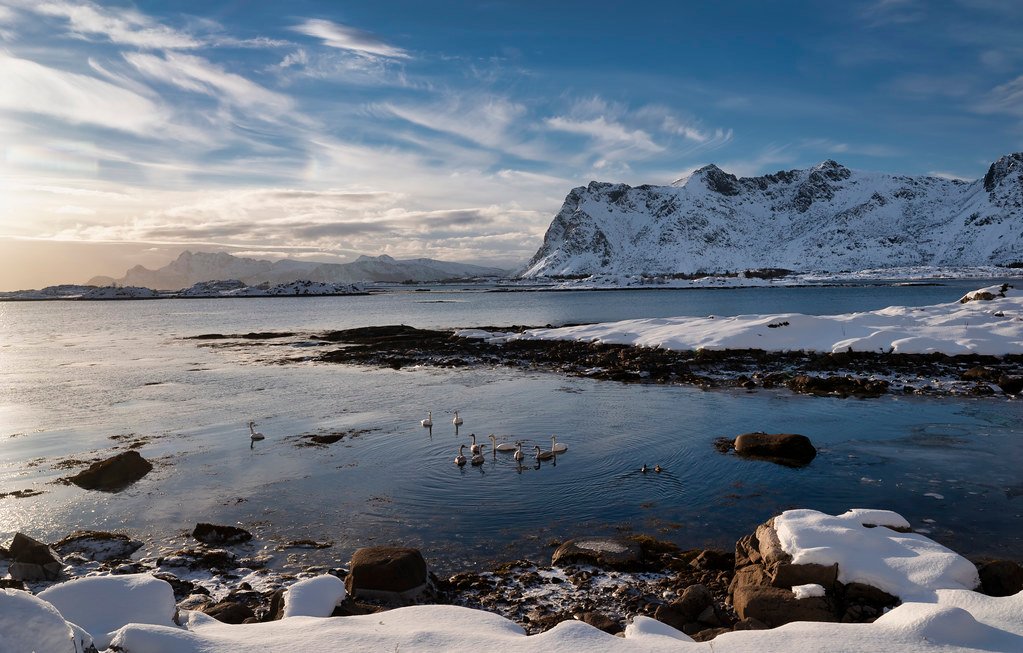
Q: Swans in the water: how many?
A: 10